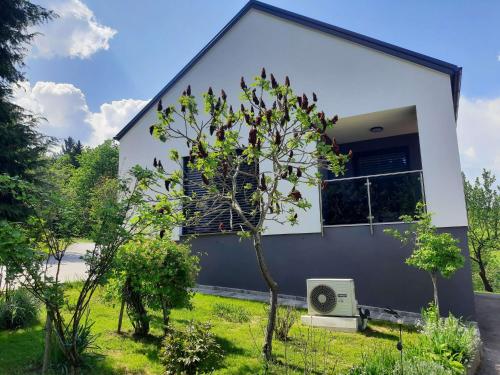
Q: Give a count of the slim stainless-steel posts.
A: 3